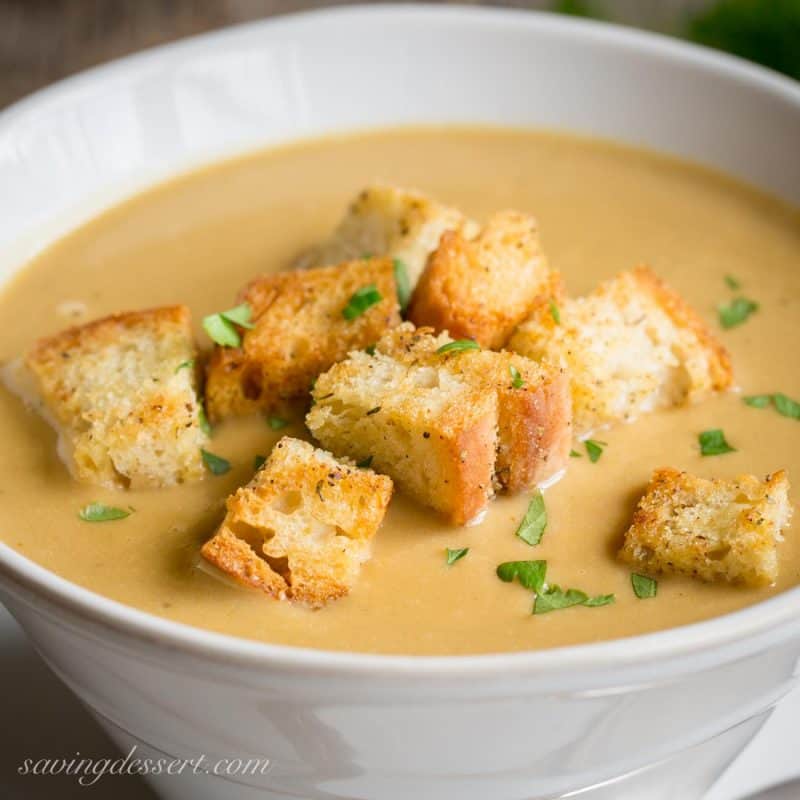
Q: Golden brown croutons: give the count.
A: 8